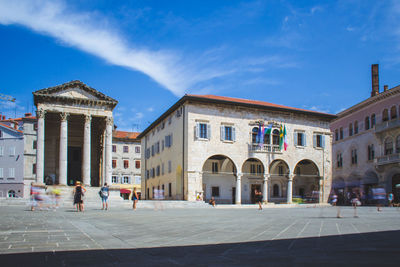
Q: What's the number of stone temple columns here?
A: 4